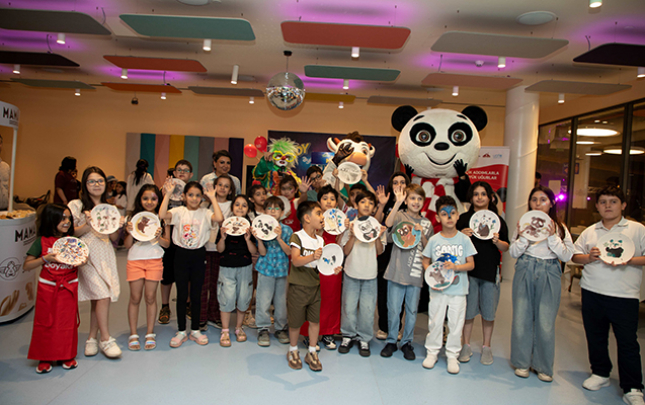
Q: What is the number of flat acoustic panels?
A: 15